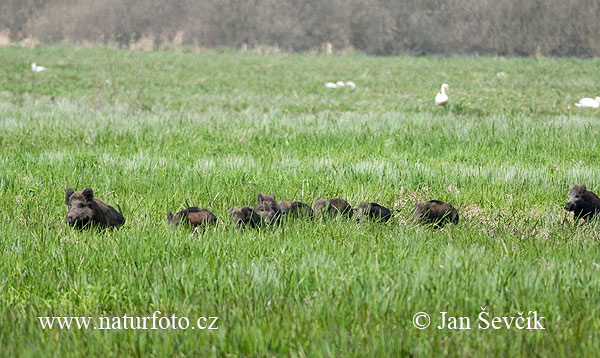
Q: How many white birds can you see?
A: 6